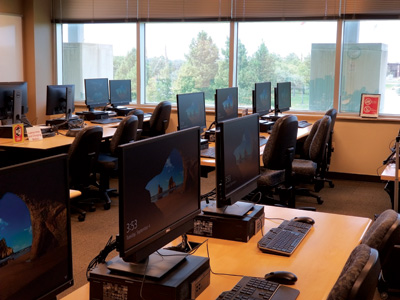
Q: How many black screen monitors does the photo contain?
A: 11